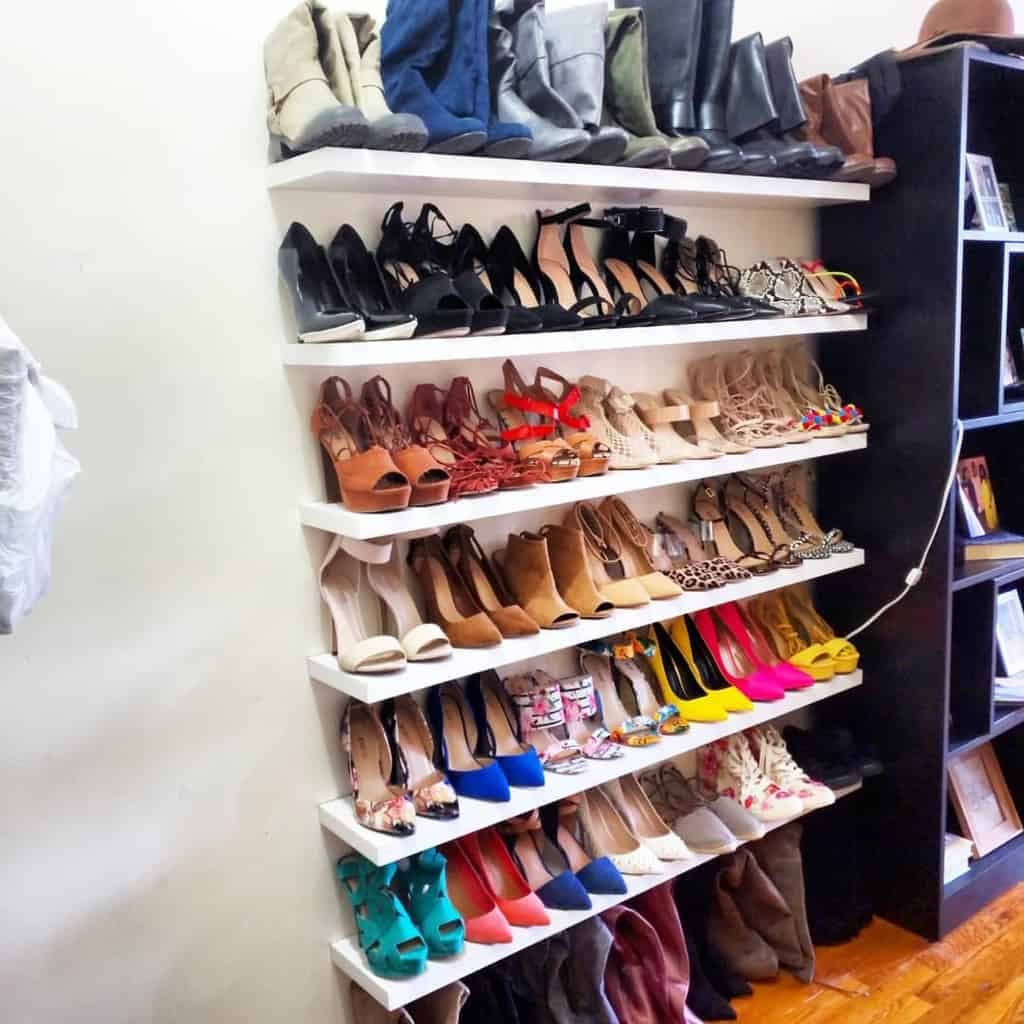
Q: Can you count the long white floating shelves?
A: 6